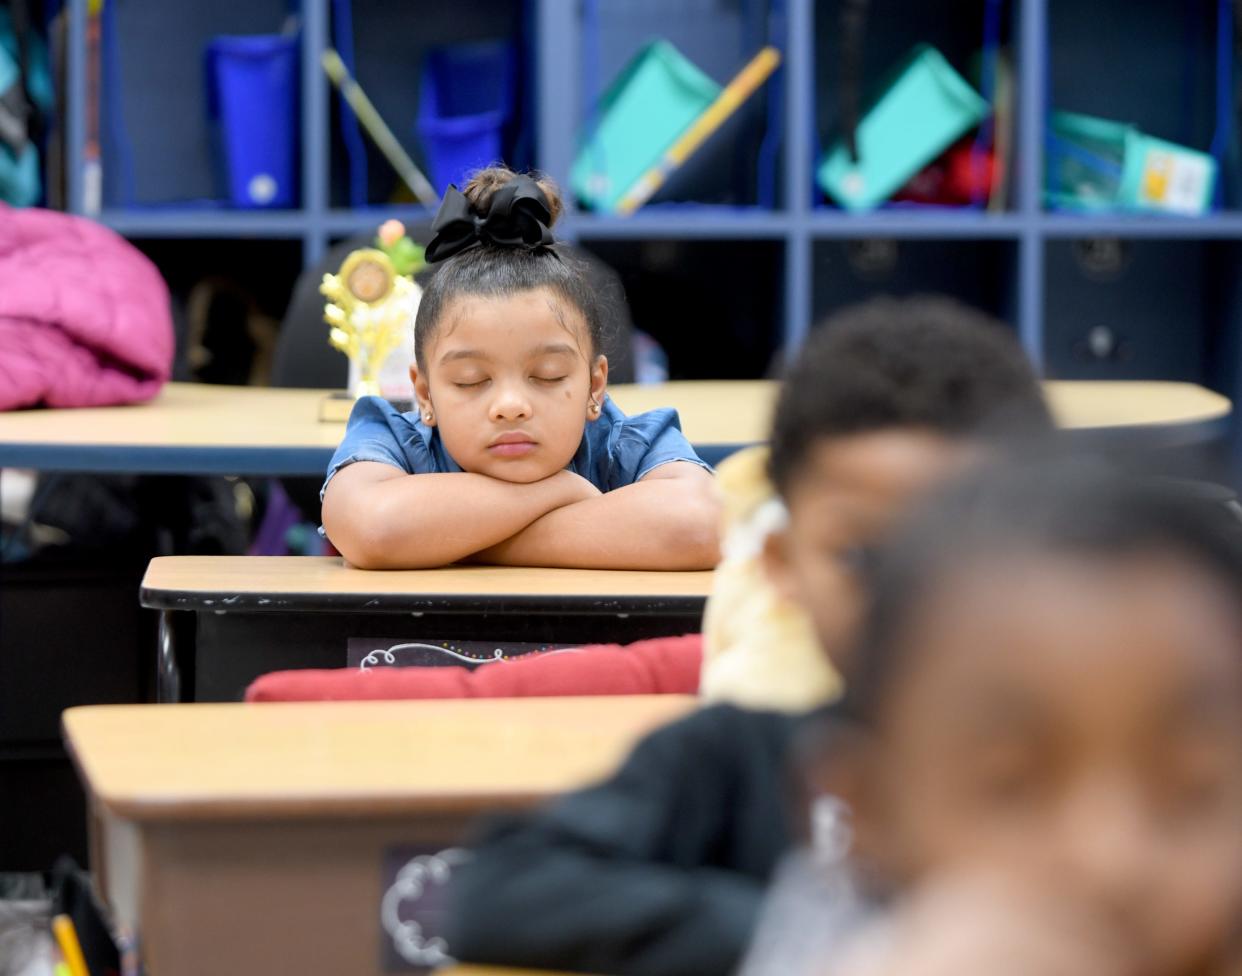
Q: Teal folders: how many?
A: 3